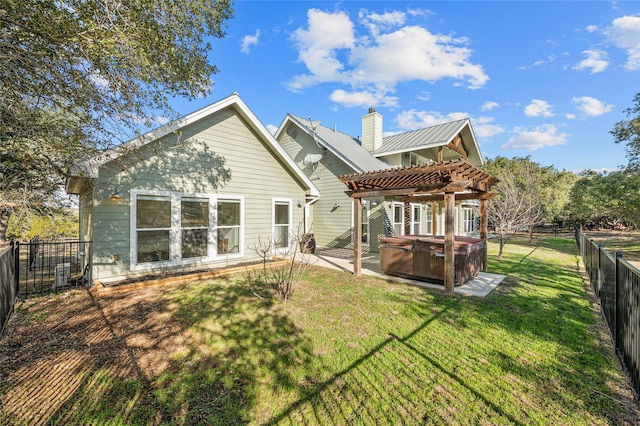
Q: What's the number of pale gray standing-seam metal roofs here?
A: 2